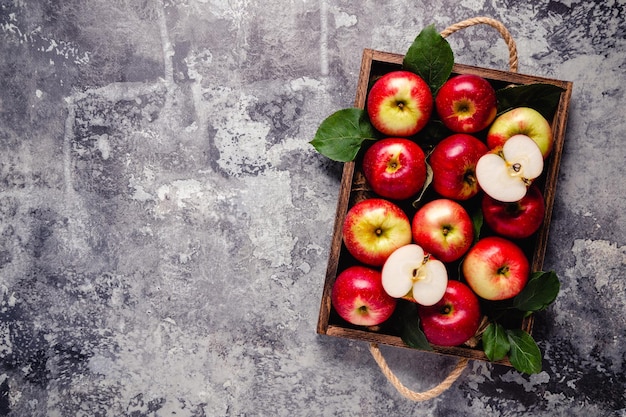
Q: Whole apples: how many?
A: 11